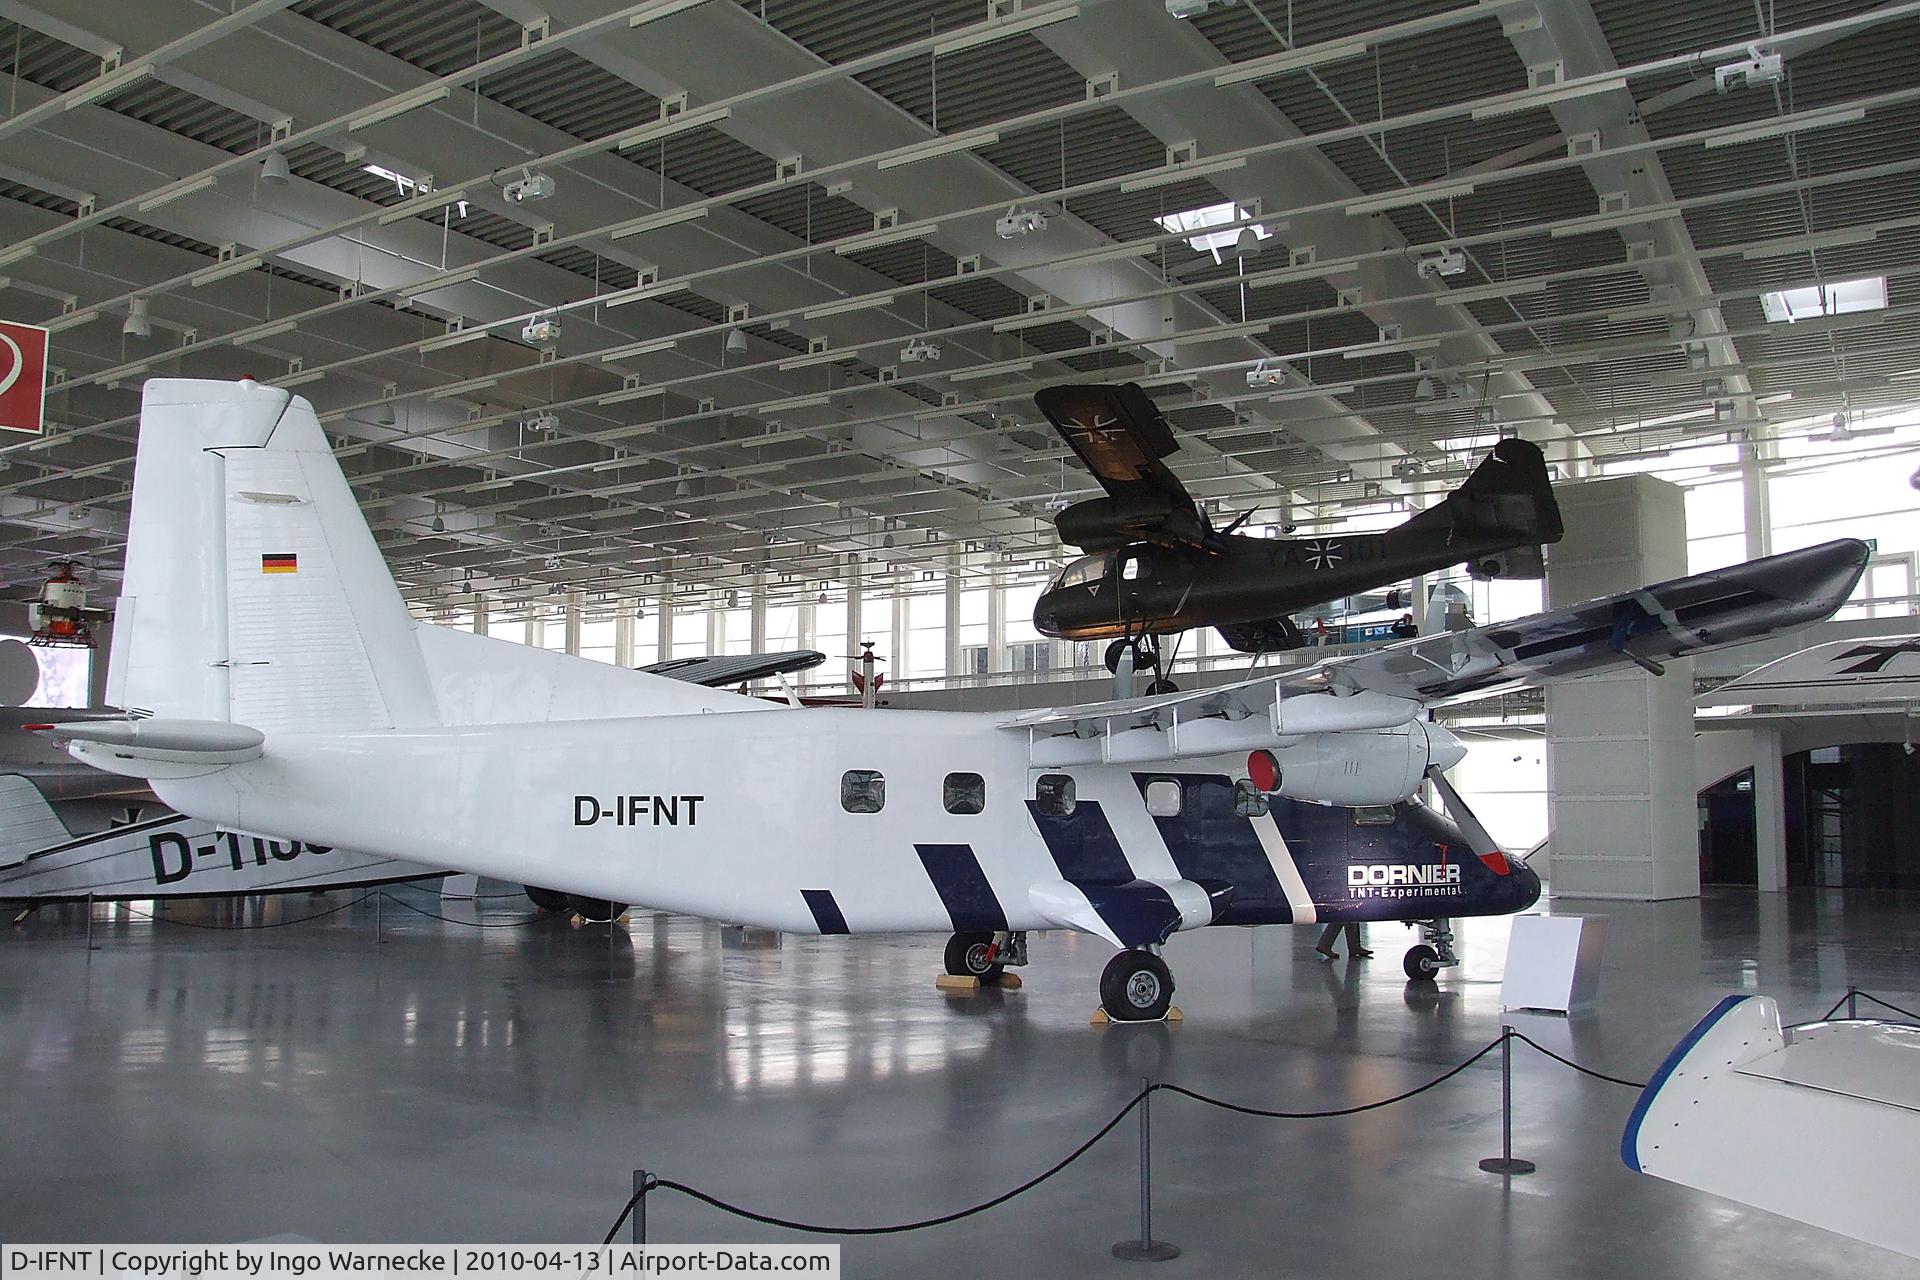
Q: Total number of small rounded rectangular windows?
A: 5